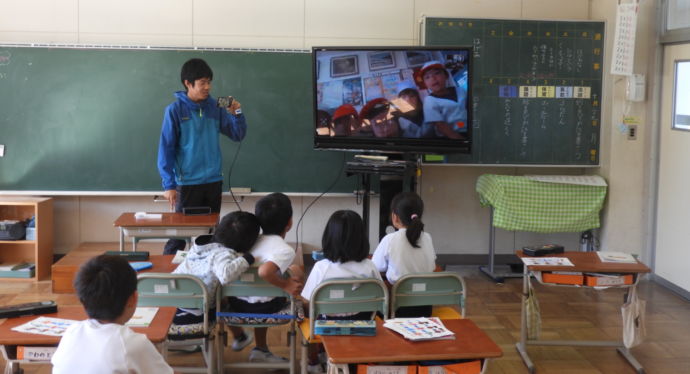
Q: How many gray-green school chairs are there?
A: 4